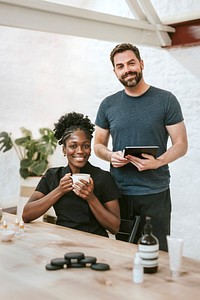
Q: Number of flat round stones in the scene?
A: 6